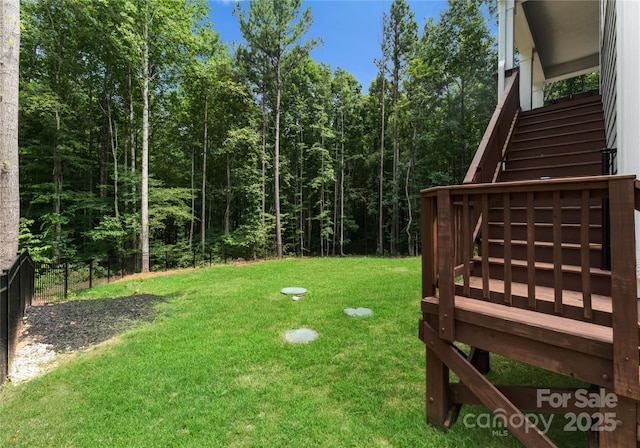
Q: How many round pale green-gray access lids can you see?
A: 3